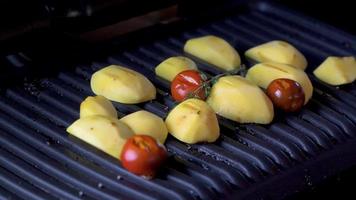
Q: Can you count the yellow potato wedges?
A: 11